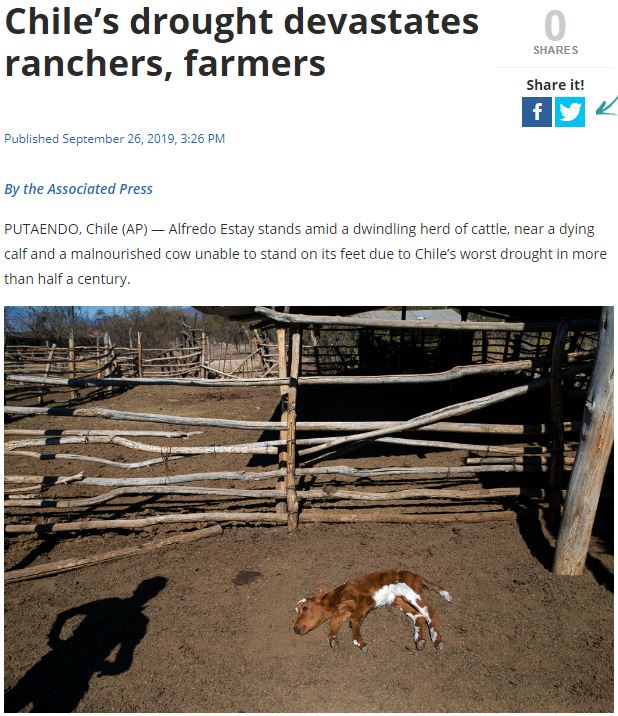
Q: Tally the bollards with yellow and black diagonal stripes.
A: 0